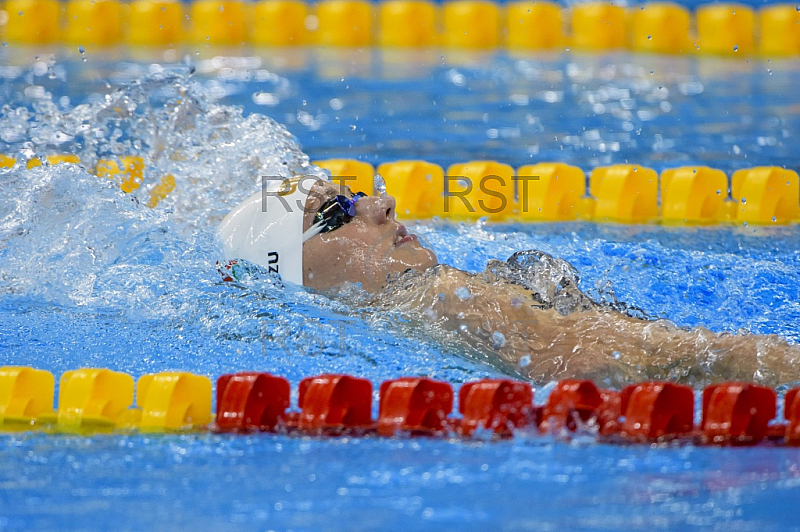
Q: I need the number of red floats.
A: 8